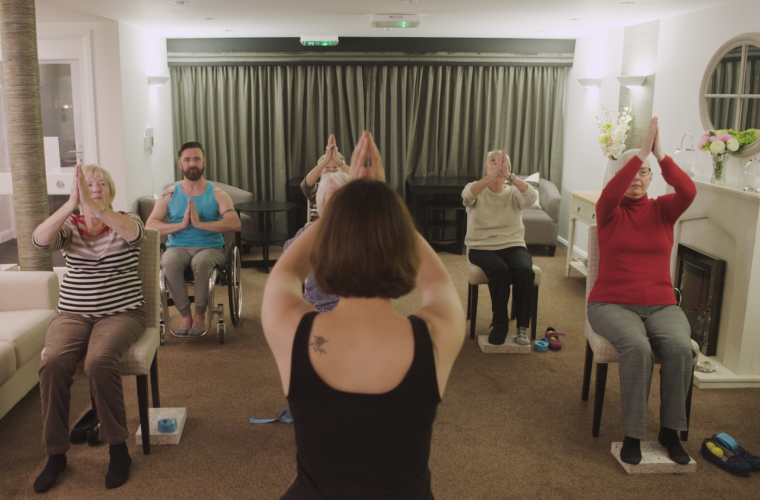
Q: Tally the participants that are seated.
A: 6